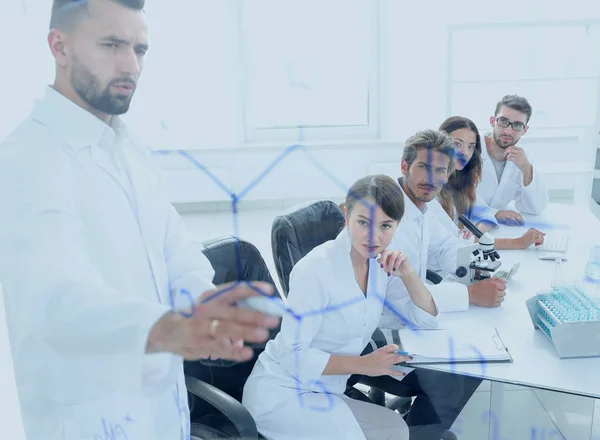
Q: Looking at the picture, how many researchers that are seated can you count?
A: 4